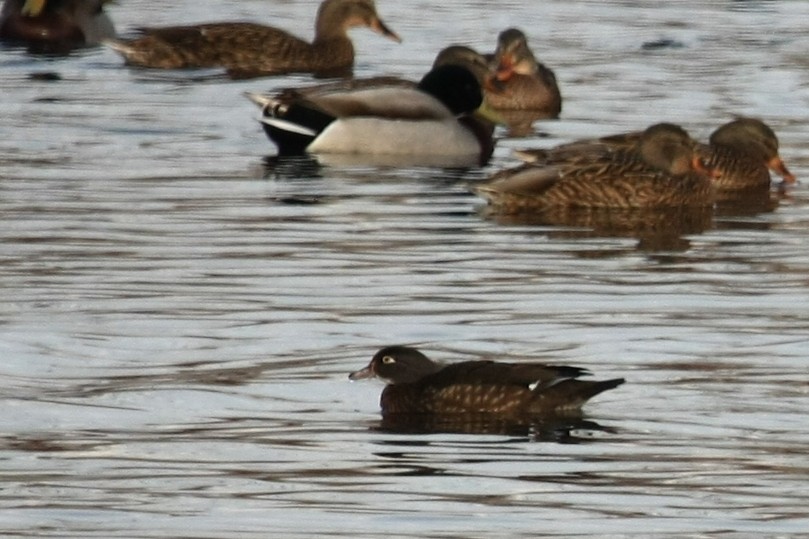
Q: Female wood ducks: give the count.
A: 1